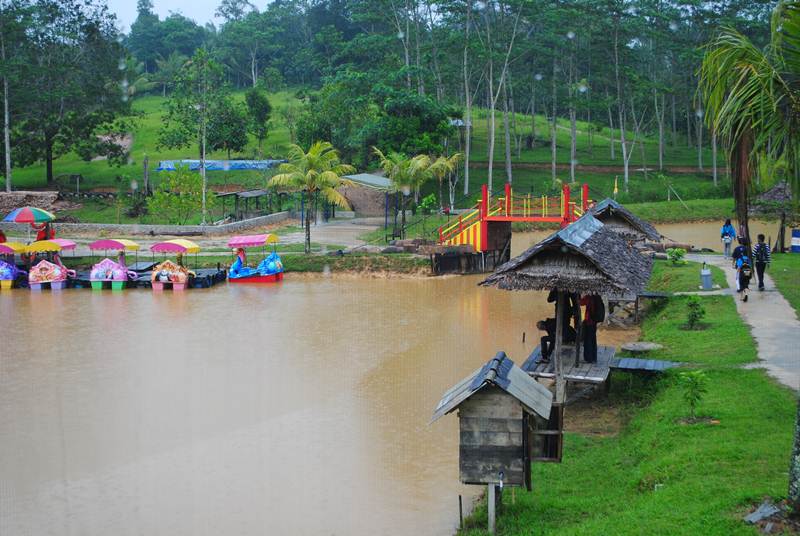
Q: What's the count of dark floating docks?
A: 1